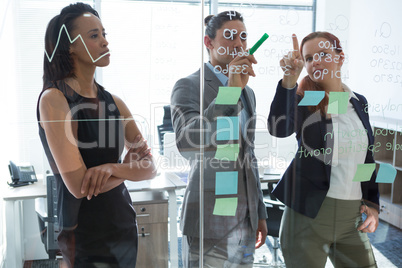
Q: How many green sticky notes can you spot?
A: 5